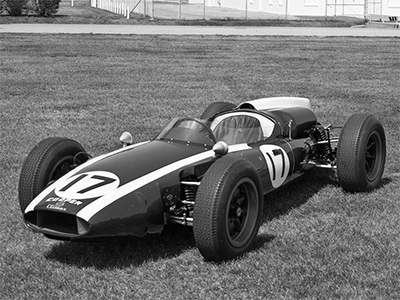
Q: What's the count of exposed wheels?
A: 4